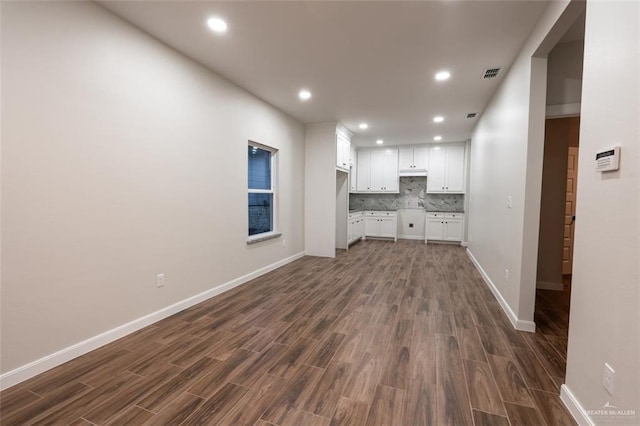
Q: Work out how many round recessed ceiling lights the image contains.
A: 7